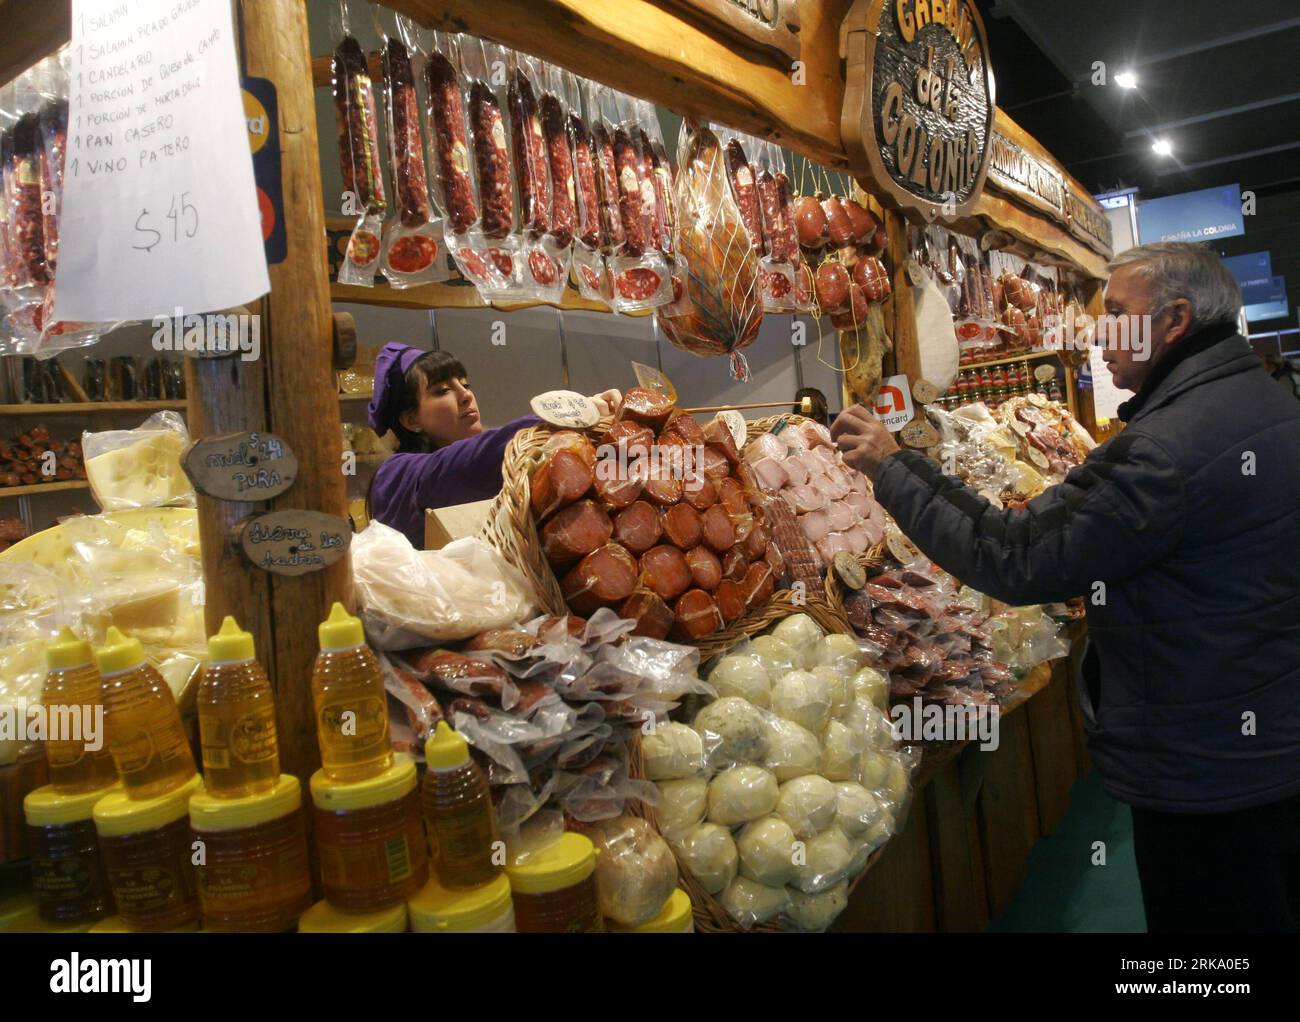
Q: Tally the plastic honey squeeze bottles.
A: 5